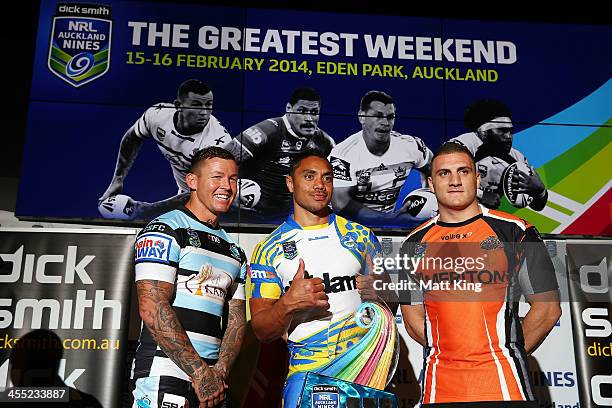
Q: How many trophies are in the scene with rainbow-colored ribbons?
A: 1